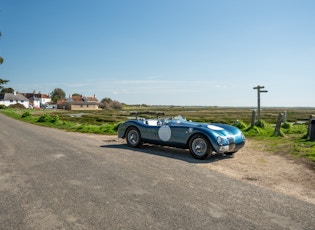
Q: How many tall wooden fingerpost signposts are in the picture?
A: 1